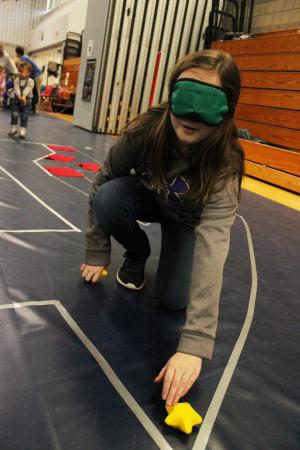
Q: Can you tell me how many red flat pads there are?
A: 4